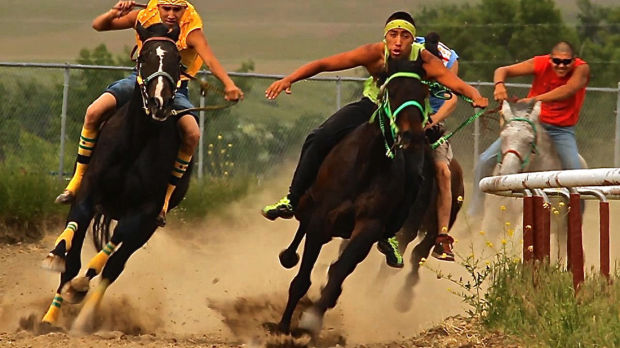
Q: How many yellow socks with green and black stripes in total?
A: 2